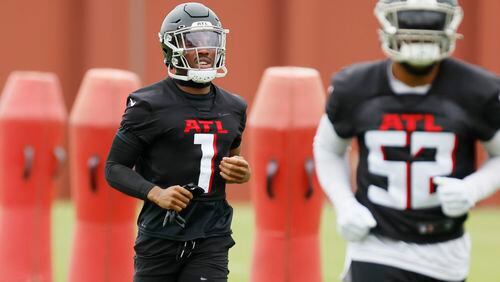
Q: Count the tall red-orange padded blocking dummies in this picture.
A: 3